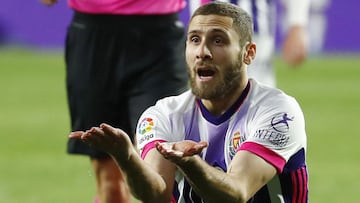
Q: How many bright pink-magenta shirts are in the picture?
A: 1